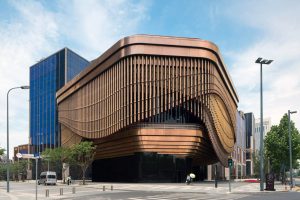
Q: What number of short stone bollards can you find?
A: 5